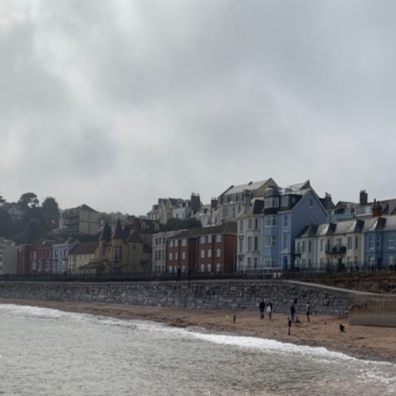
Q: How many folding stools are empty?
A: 0